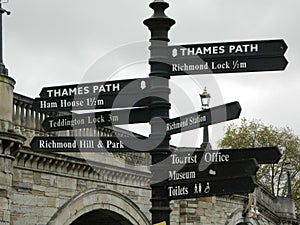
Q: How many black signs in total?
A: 10